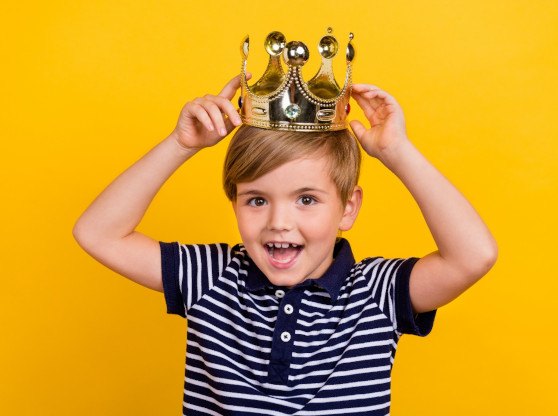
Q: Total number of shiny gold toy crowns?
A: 1